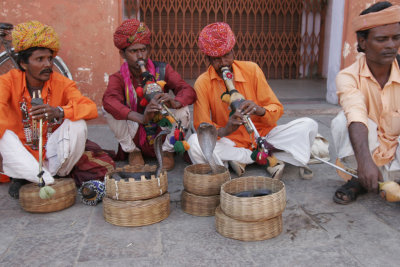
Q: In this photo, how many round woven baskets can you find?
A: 7